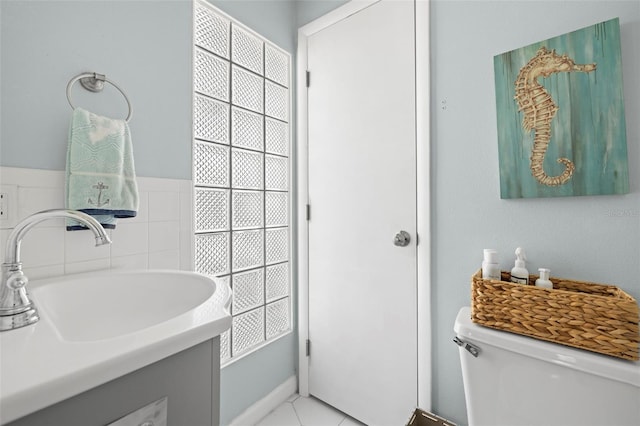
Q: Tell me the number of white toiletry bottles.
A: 3